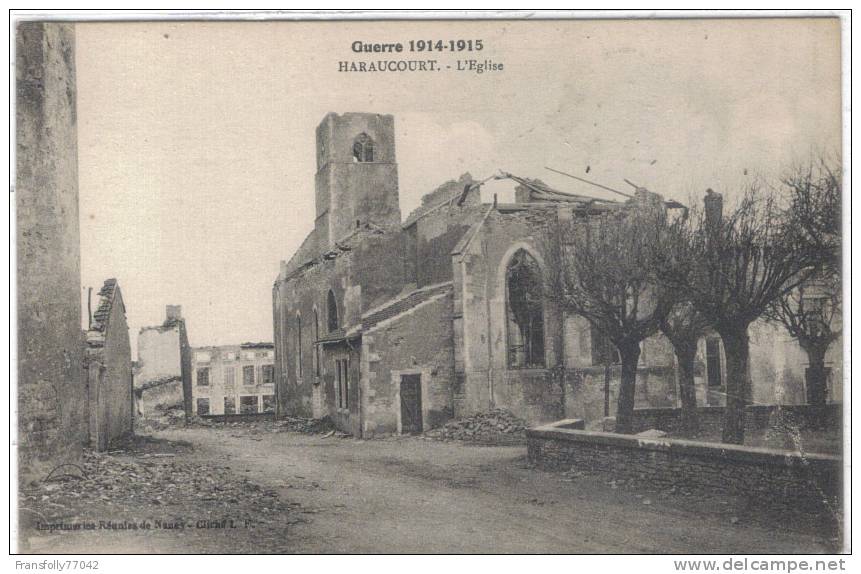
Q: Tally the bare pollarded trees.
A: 4